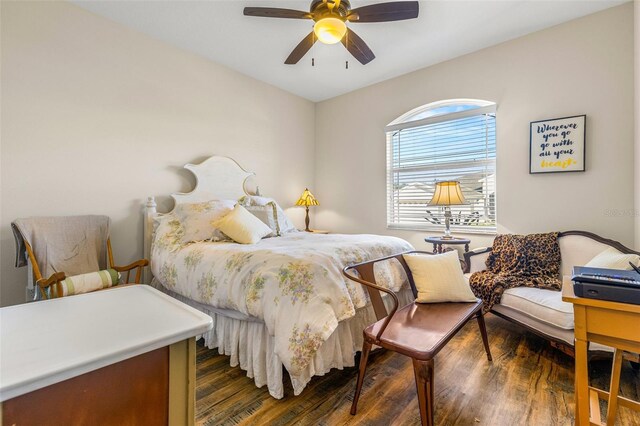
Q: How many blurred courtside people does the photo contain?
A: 0